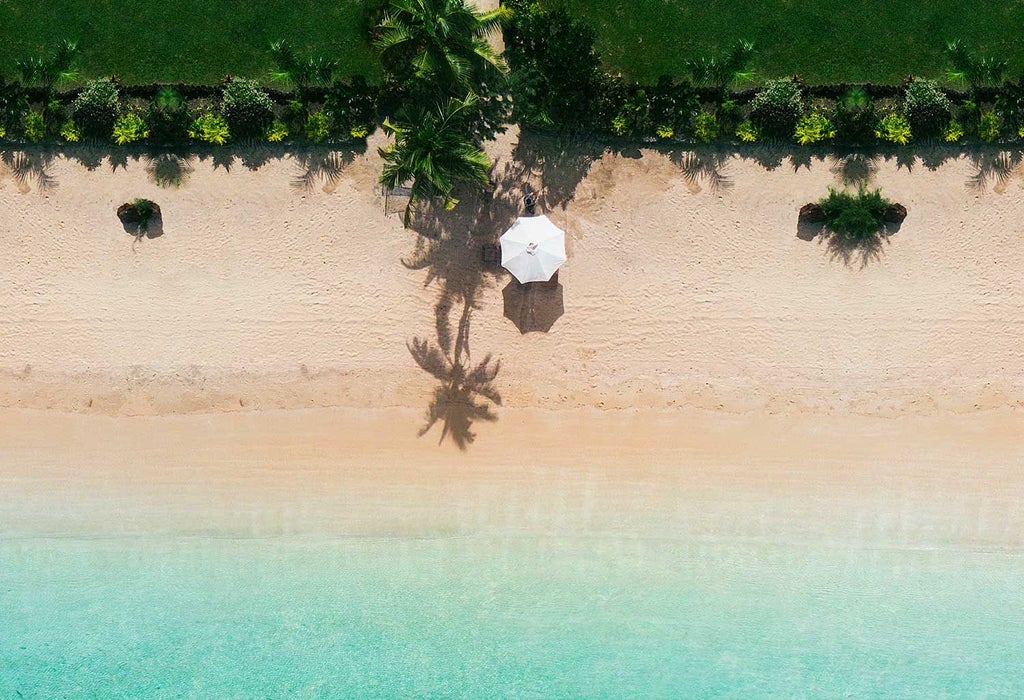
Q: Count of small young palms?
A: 4